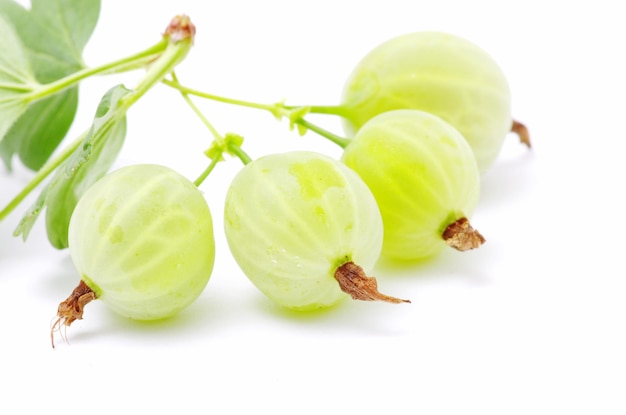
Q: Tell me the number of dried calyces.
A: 4